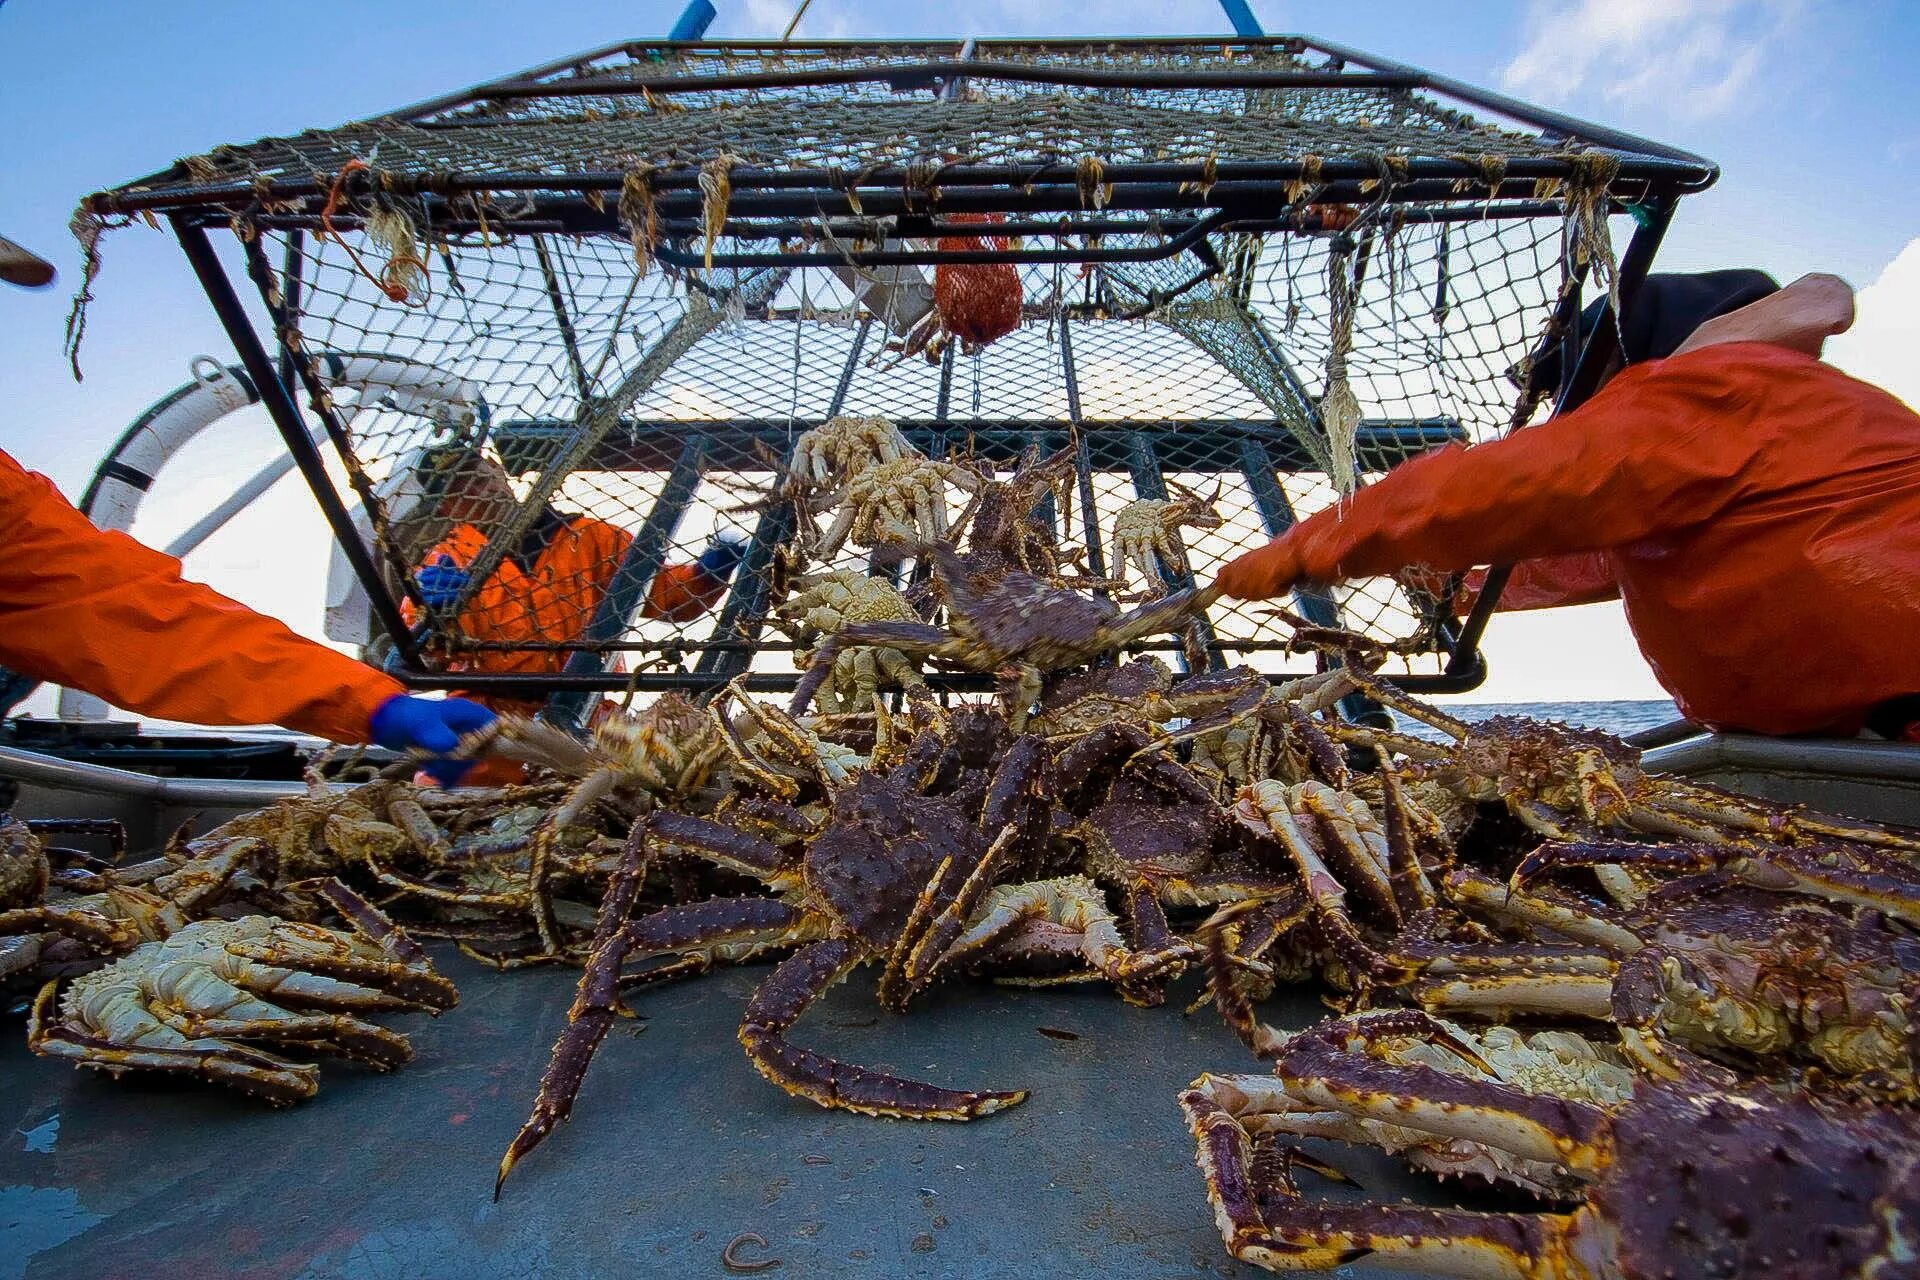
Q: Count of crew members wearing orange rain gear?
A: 3